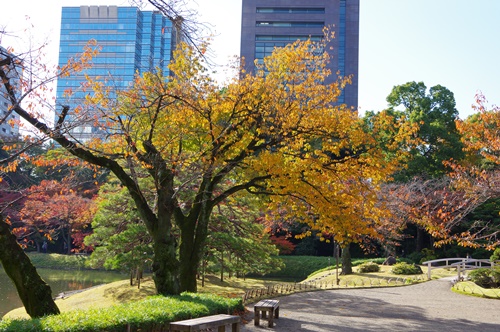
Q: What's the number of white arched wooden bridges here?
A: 1